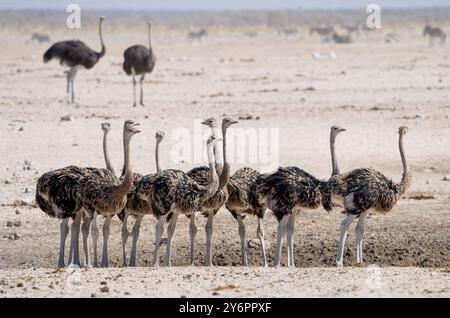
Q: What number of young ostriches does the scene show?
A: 9